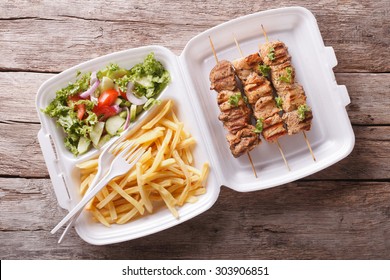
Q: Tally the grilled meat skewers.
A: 3